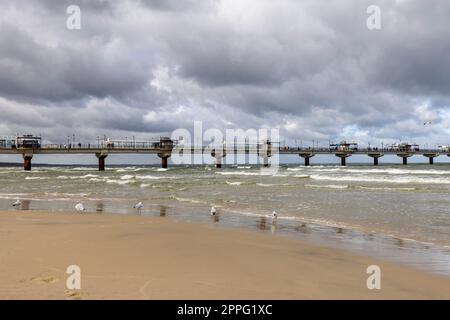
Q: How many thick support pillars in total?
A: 10